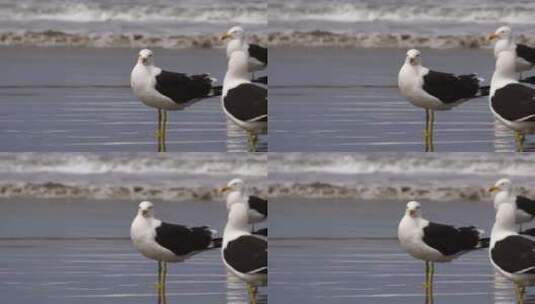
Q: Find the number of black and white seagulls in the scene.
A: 12